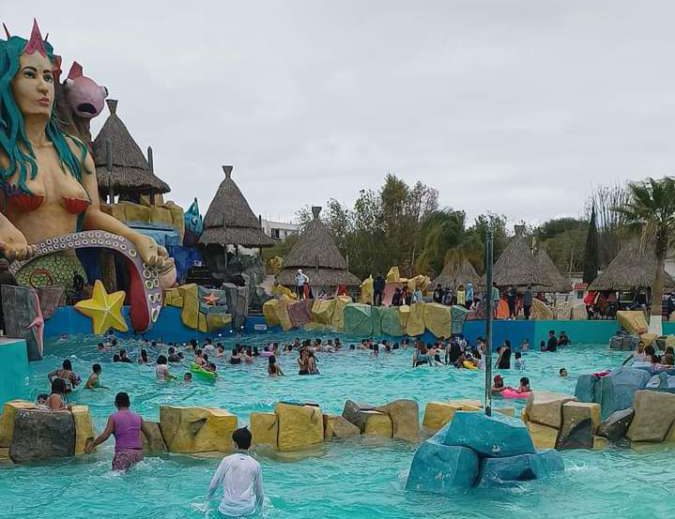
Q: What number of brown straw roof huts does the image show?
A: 7